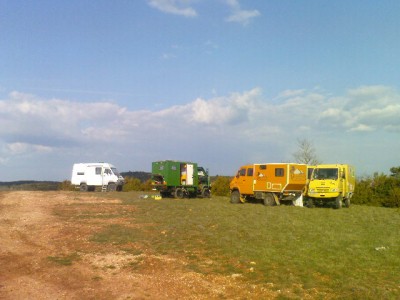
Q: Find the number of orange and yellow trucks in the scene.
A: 2